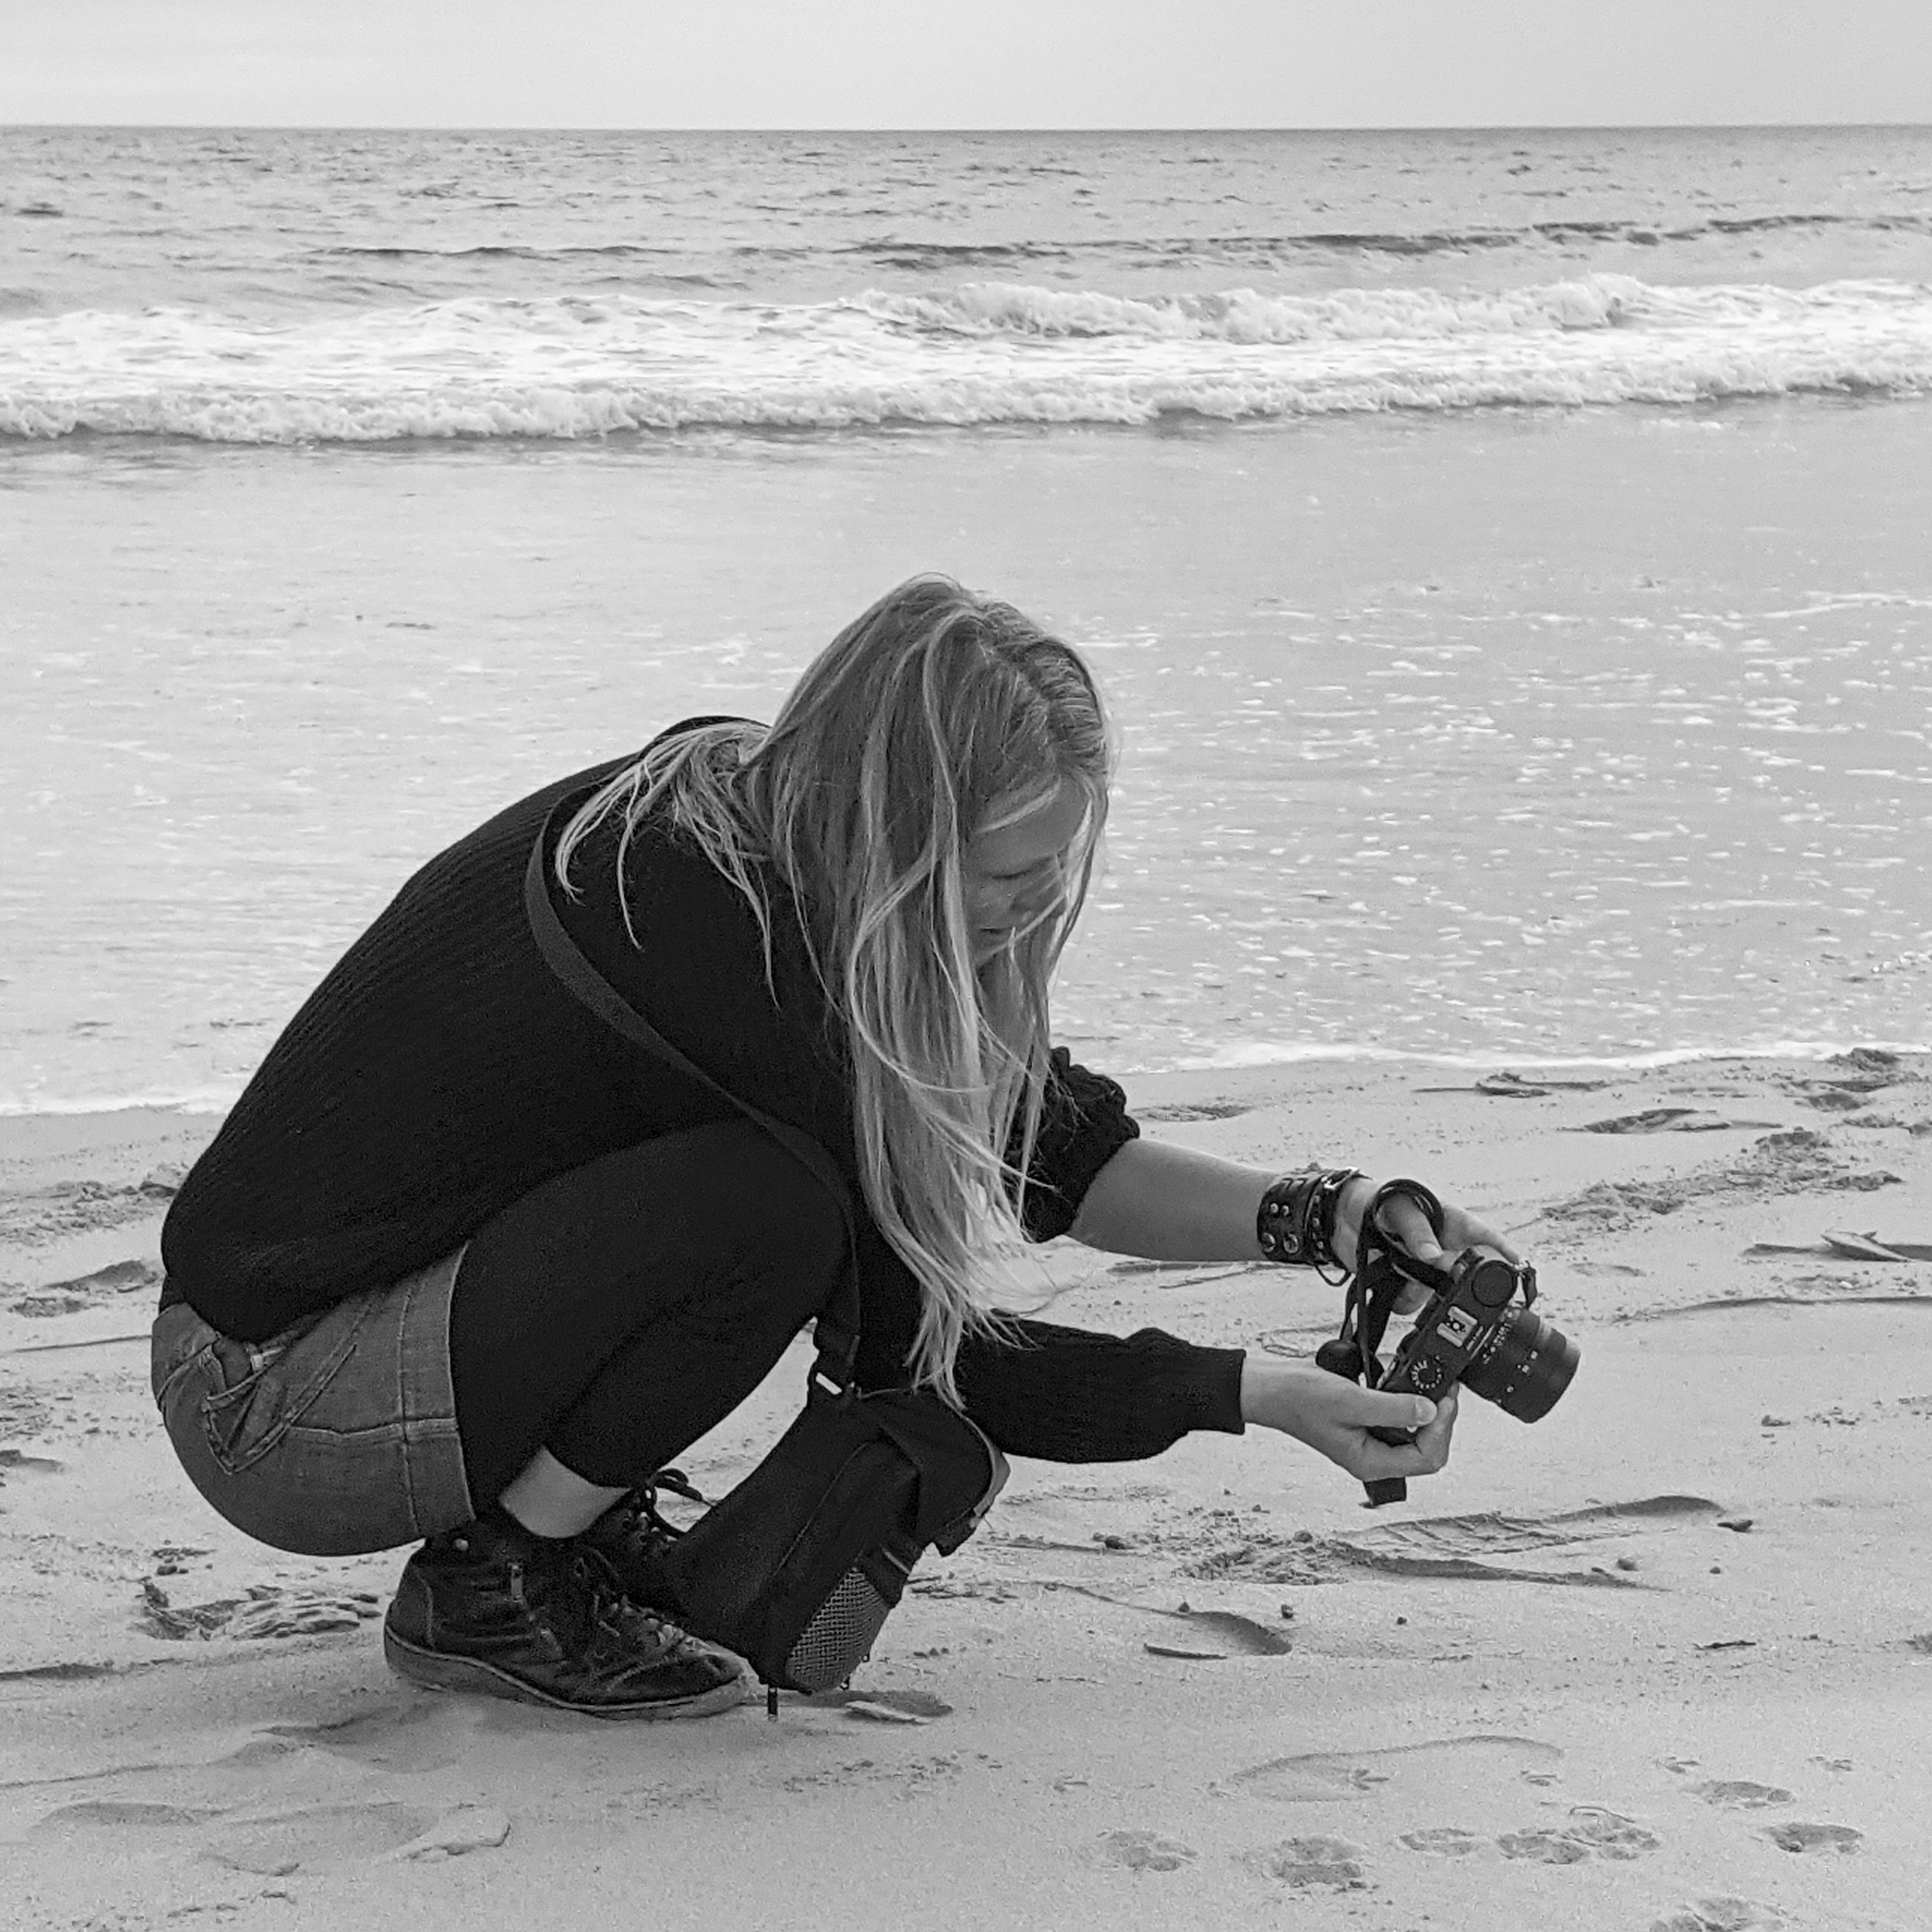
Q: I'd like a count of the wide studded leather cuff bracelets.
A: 1